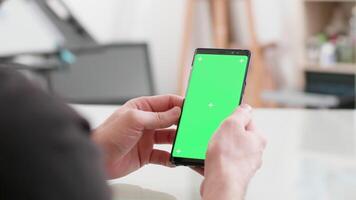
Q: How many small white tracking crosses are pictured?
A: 4